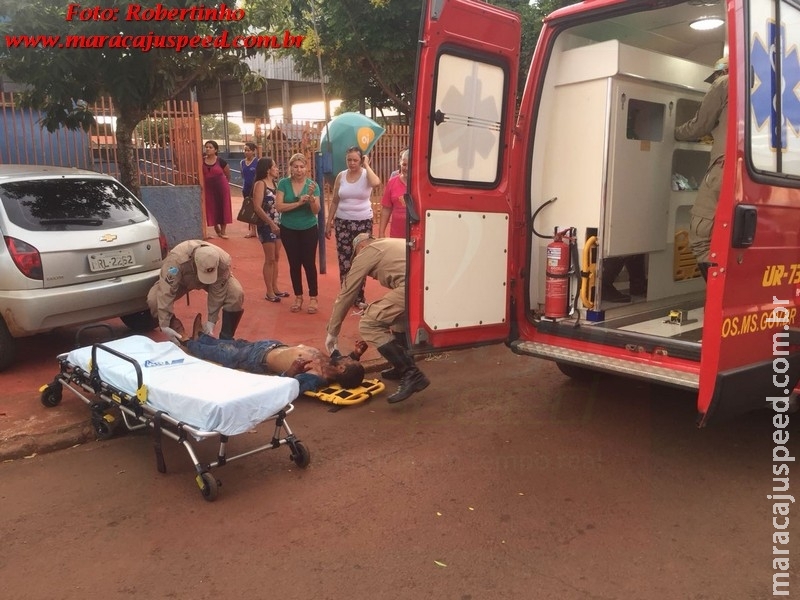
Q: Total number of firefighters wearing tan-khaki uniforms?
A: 3